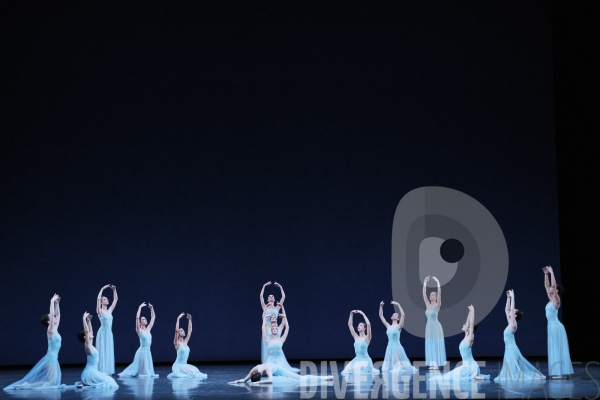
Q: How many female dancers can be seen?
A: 15